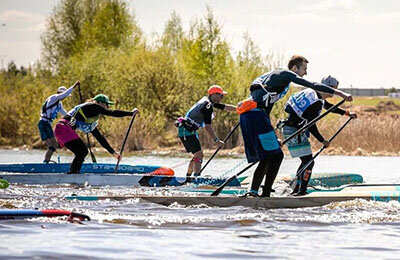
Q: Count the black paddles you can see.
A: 5